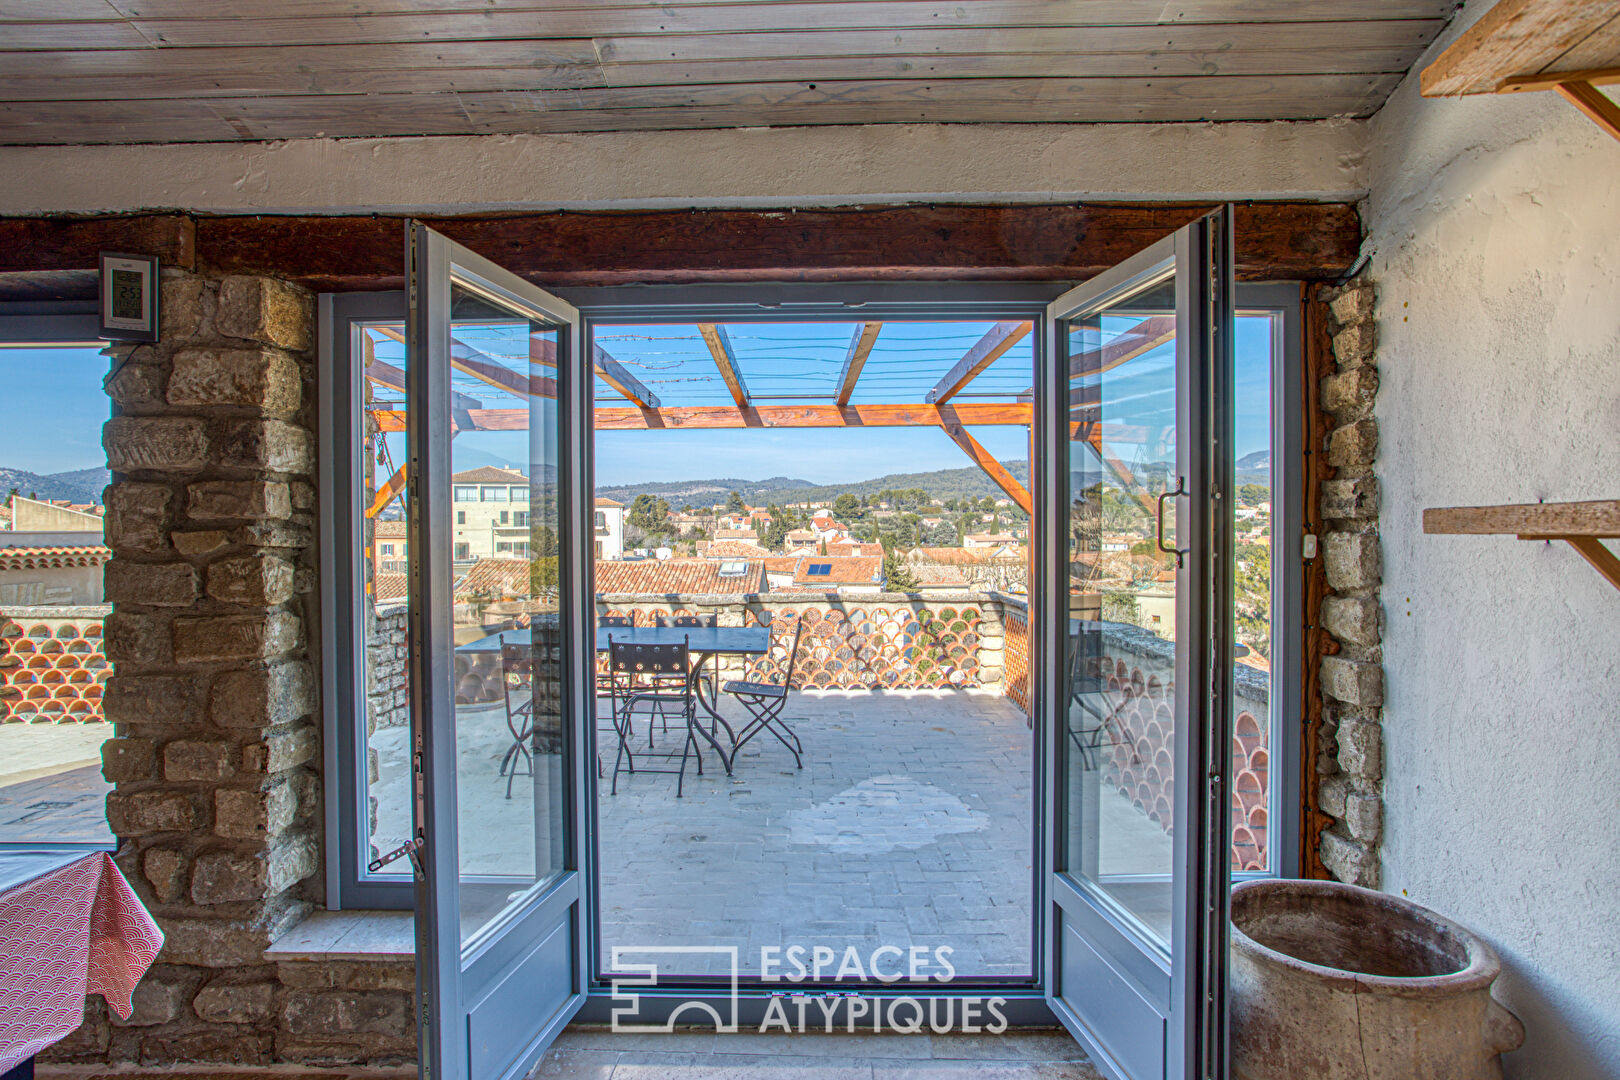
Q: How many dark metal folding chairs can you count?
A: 5